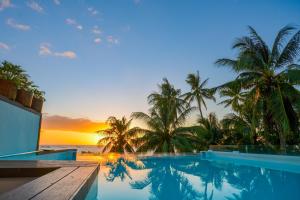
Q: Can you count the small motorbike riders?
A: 0